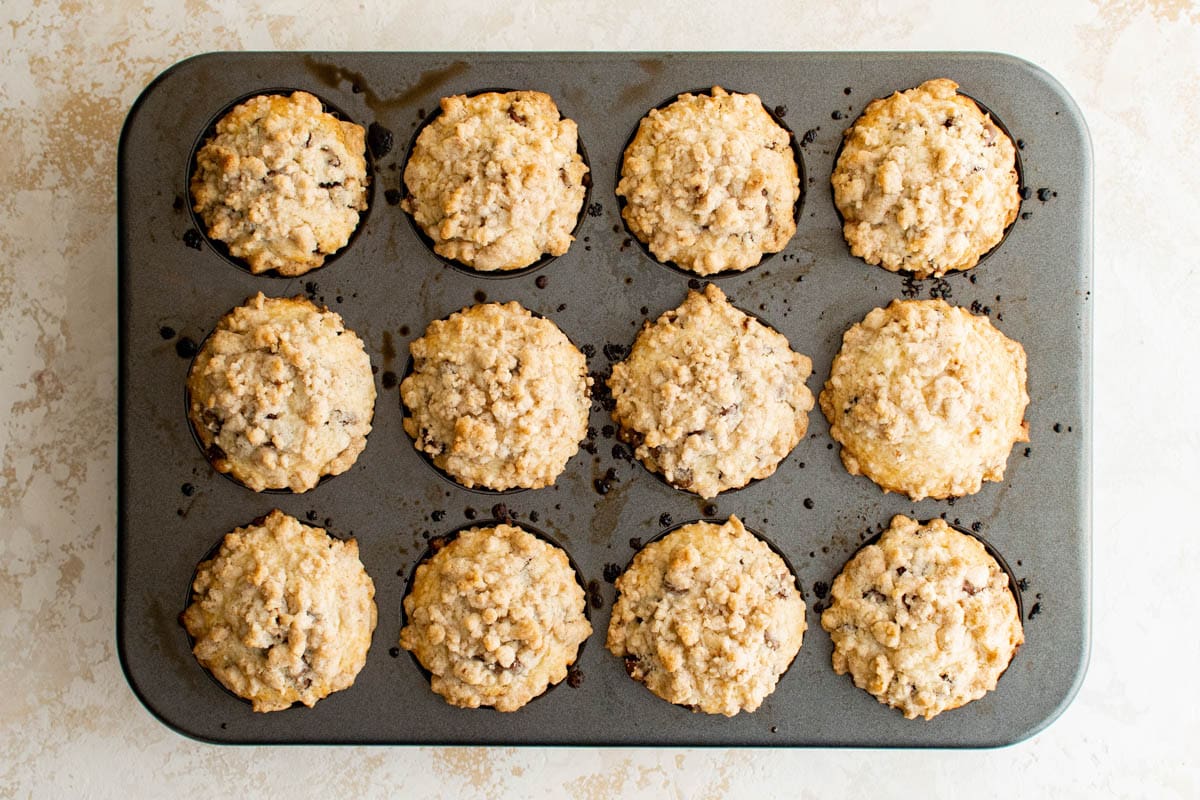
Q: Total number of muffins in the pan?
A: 12